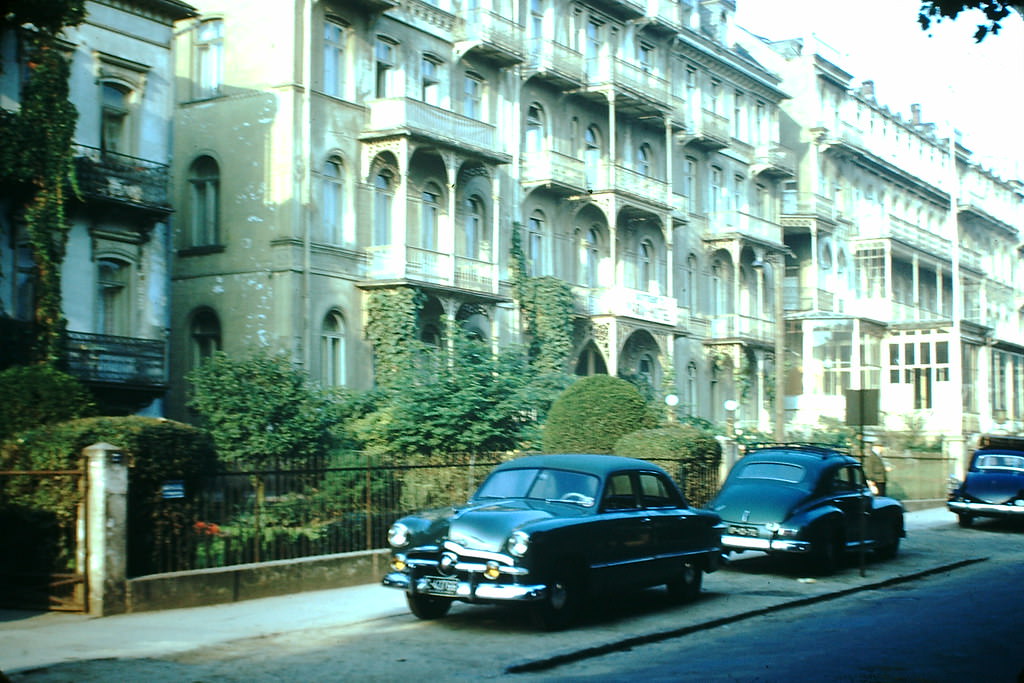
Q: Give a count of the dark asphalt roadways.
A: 1